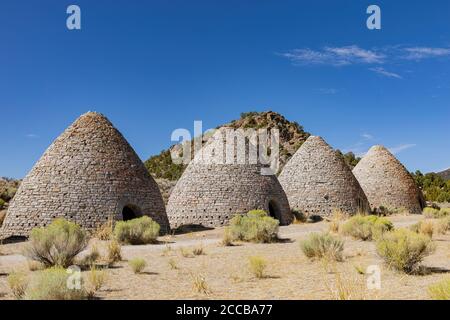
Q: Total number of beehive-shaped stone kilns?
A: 4